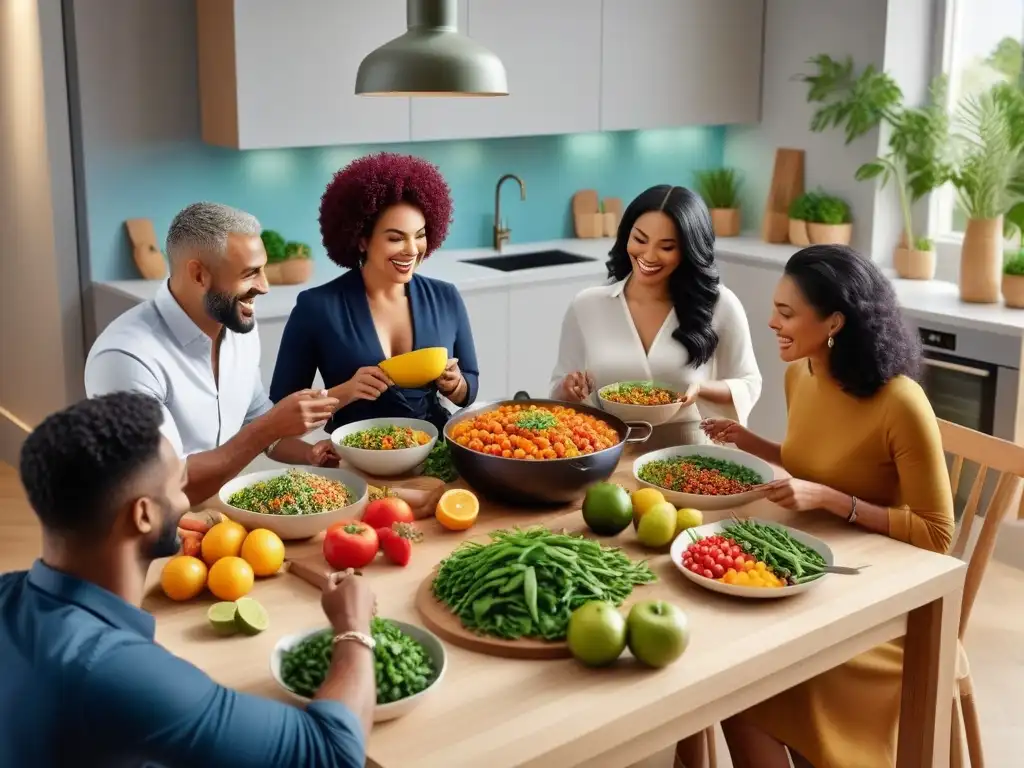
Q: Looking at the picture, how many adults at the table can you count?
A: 5